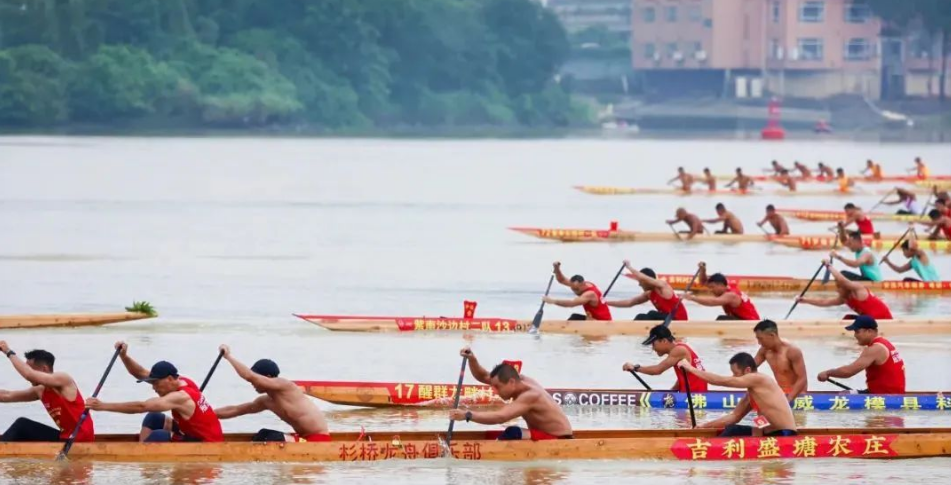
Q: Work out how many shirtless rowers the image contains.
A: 14